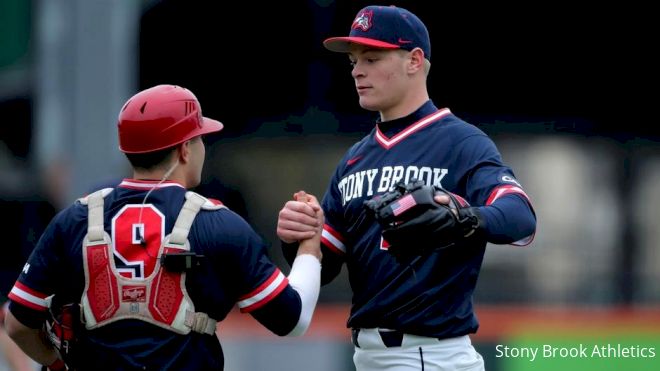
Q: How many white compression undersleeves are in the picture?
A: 1